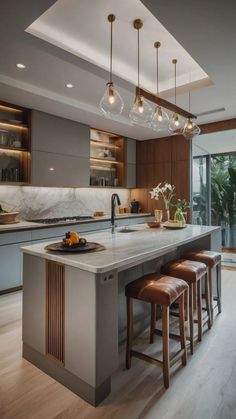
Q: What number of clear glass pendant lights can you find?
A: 5